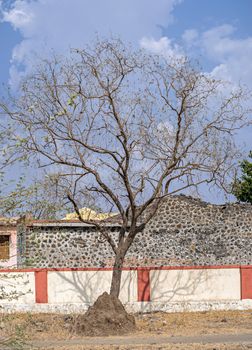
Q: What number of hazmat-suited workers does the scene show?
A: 0